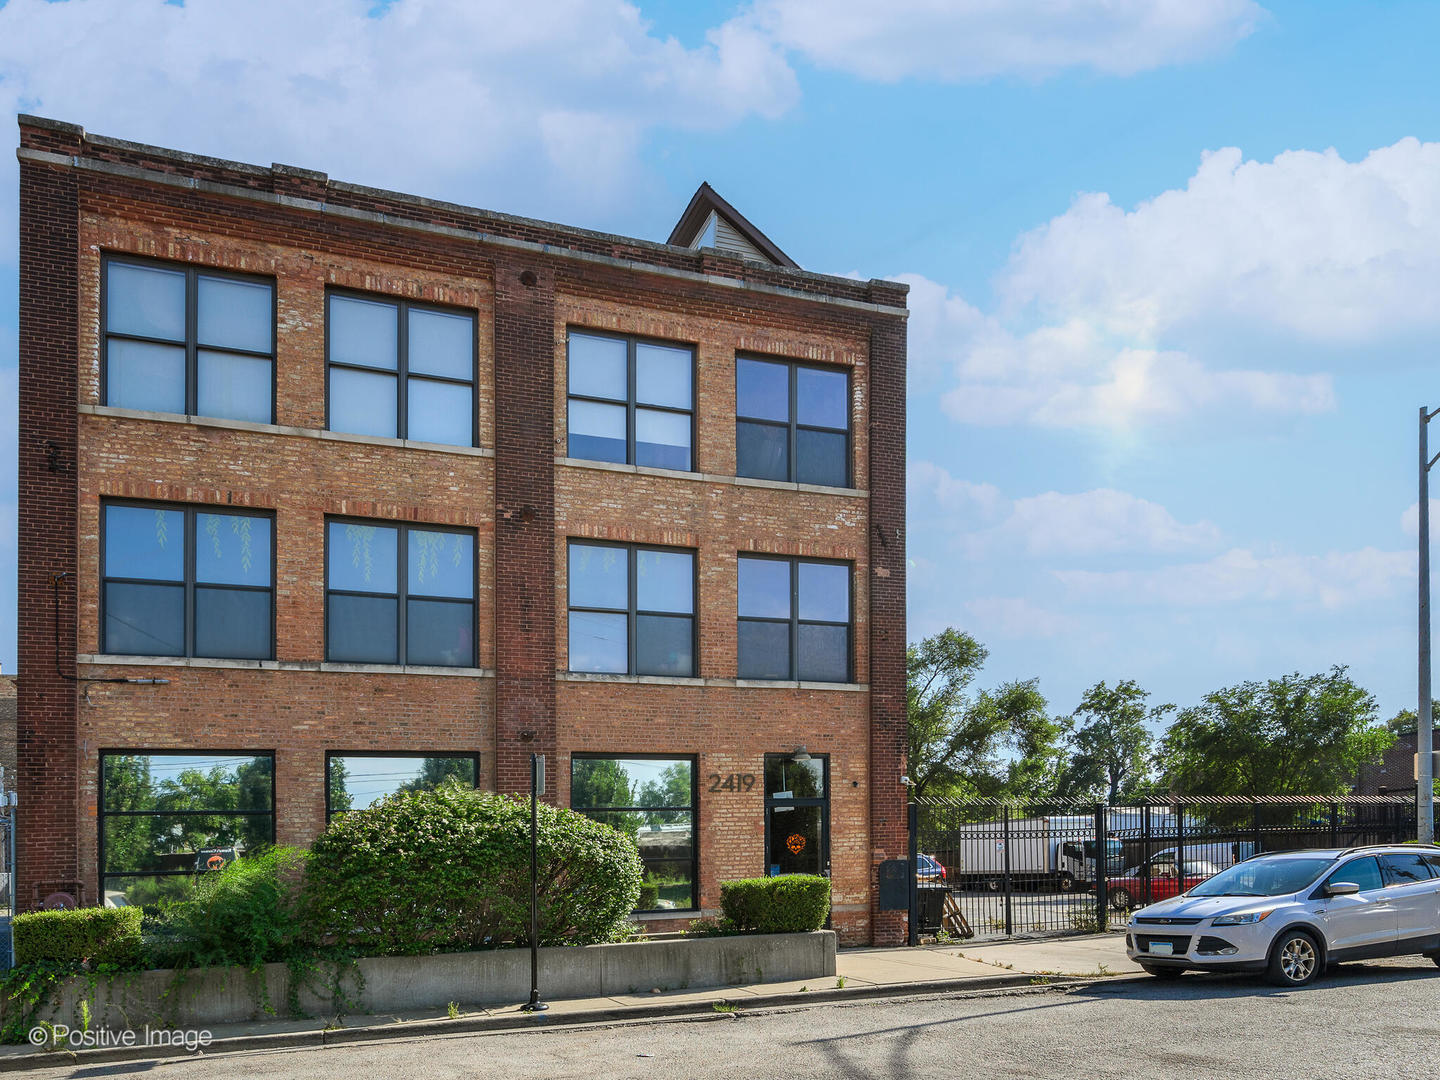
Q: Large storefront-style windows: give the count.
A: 3